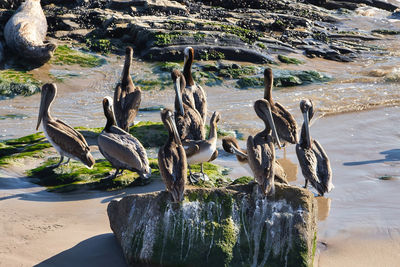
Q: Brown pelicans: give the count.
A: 11